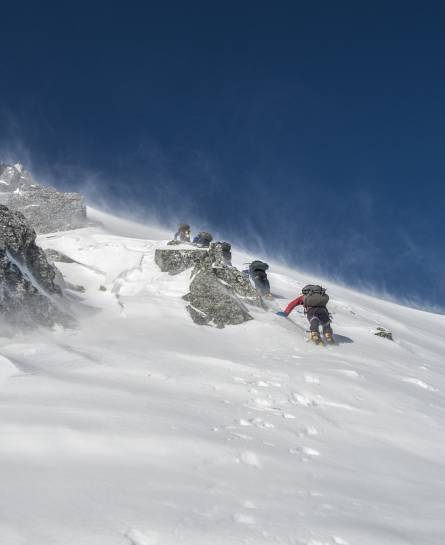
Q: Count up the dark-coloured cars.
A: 0